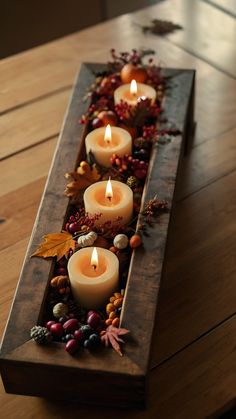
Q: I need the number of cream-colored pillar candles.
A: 4